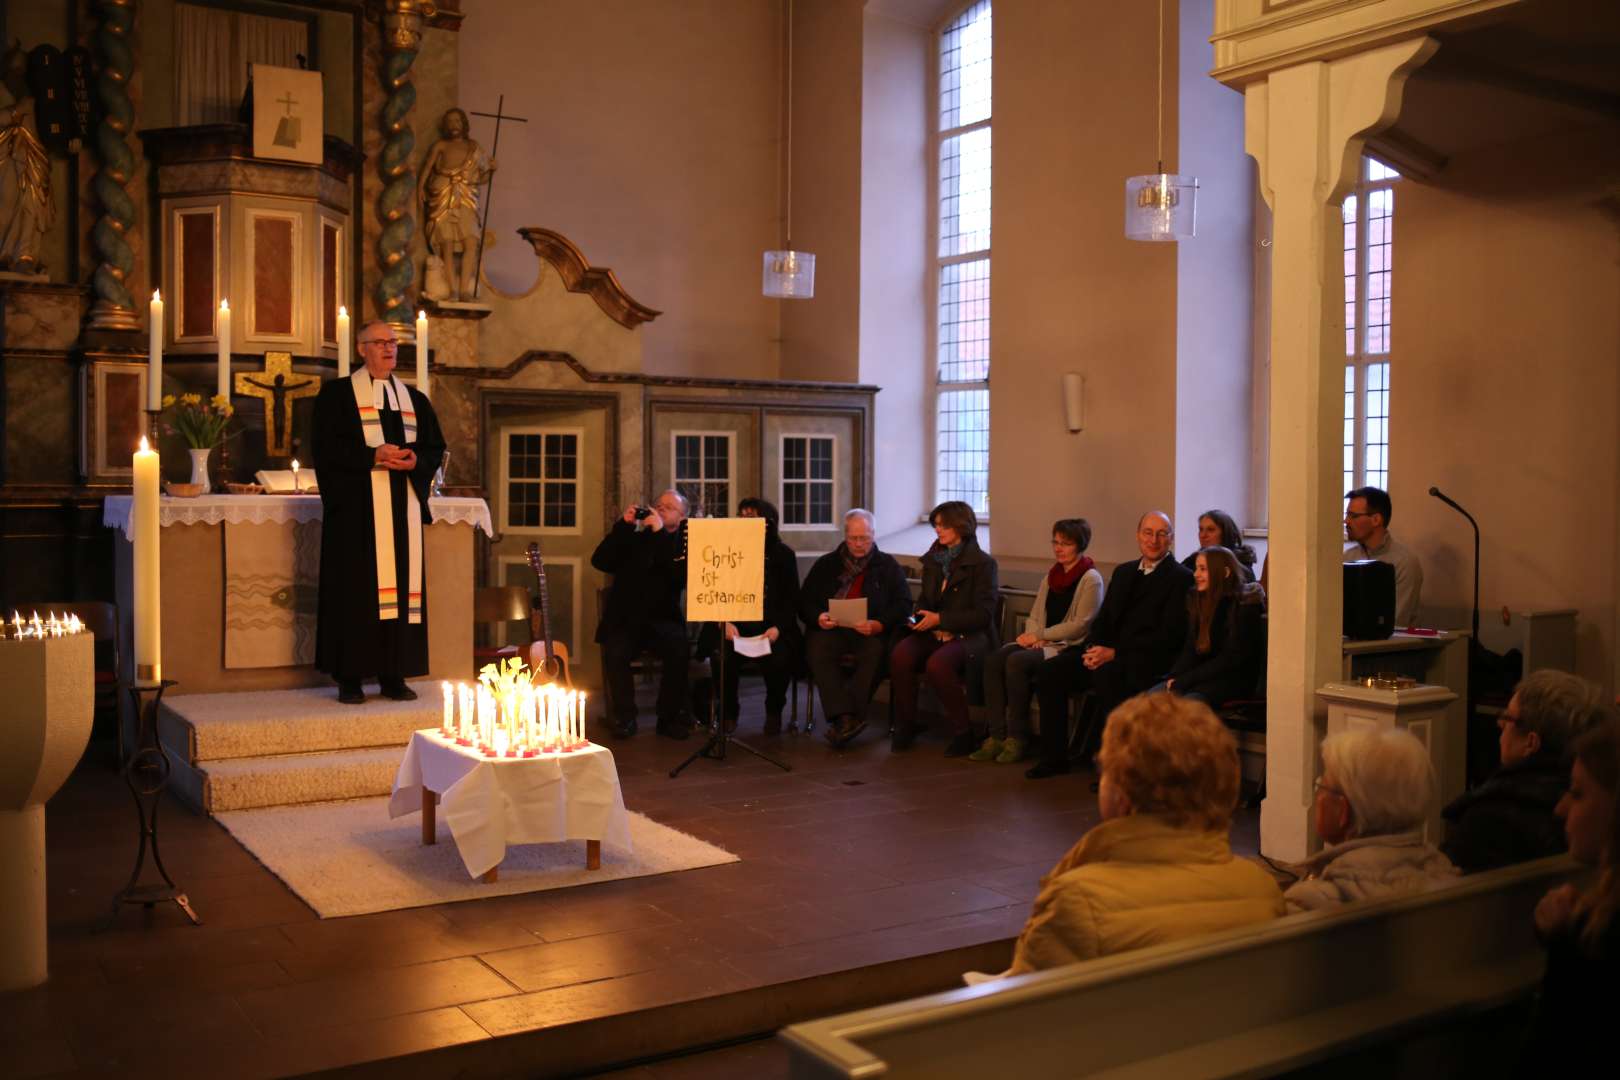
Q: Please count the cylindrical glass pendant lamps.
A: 2